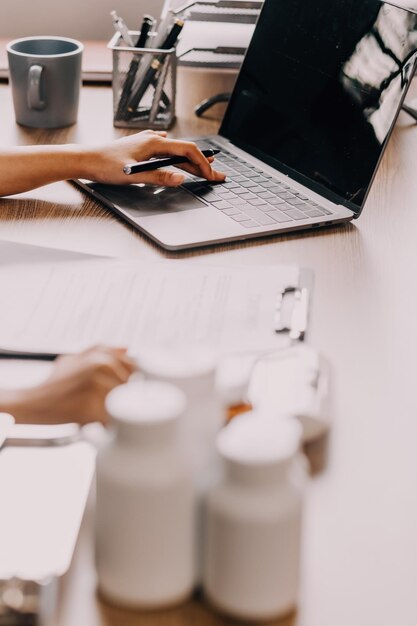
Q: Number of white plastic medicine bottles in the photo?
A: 3